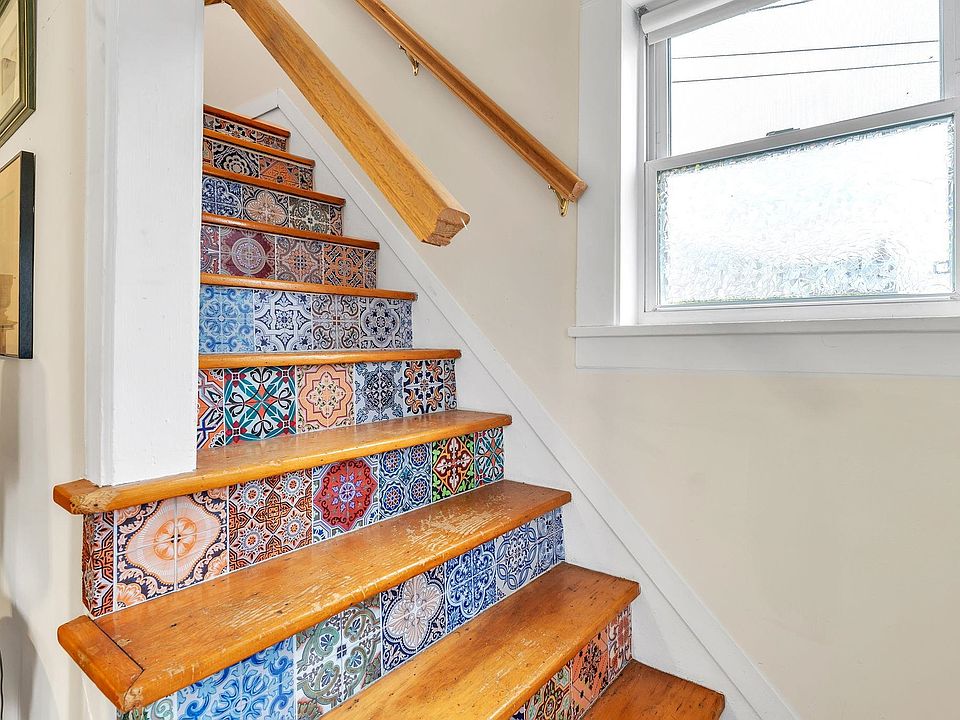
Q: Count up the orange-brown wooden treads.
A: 10